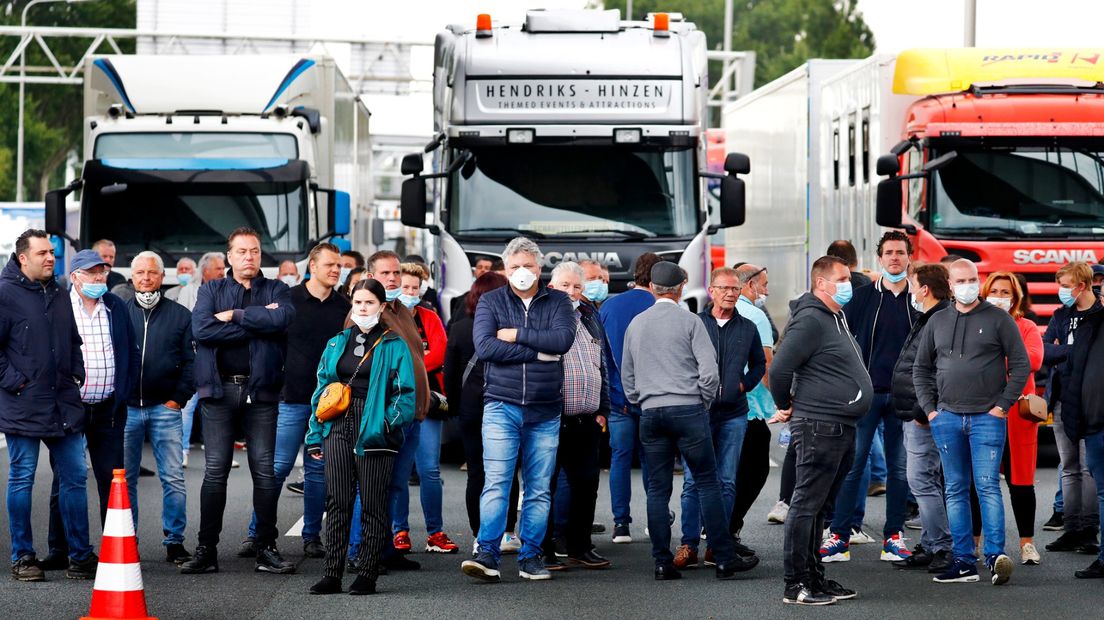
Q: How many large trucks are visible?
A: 3